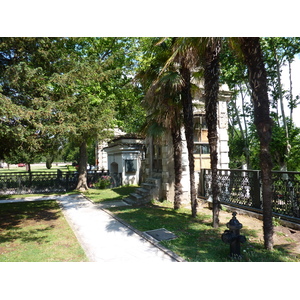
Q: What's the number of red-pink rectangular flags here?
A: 0